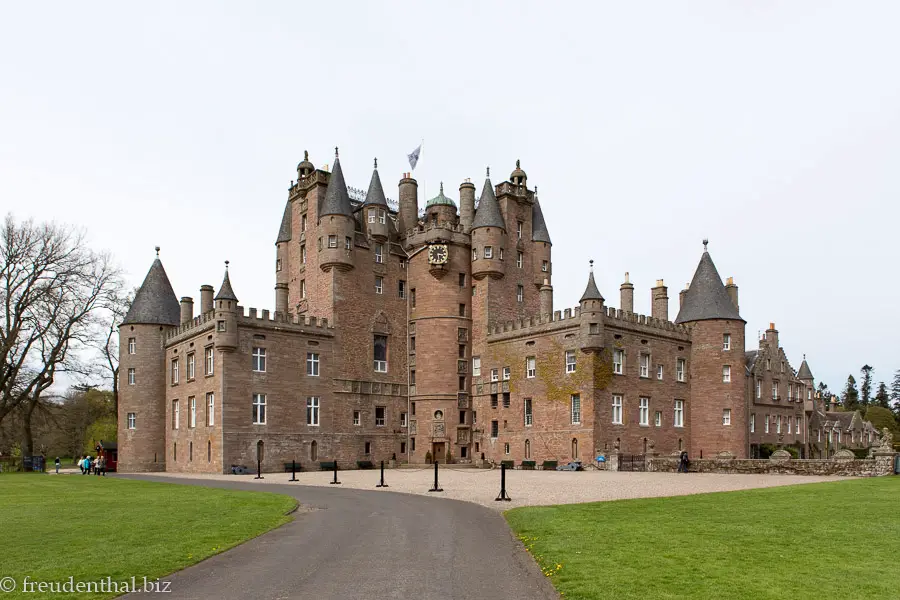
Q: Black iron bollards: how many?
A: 6